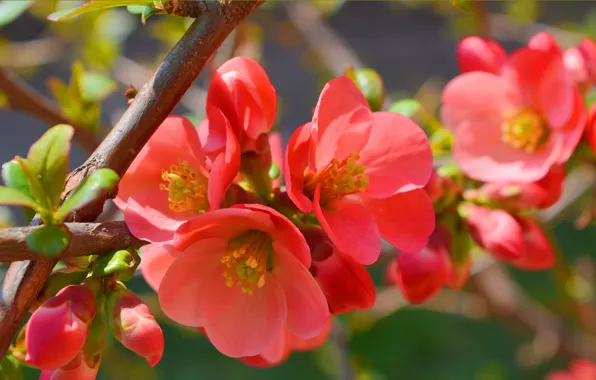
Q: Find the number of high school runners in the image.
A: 0